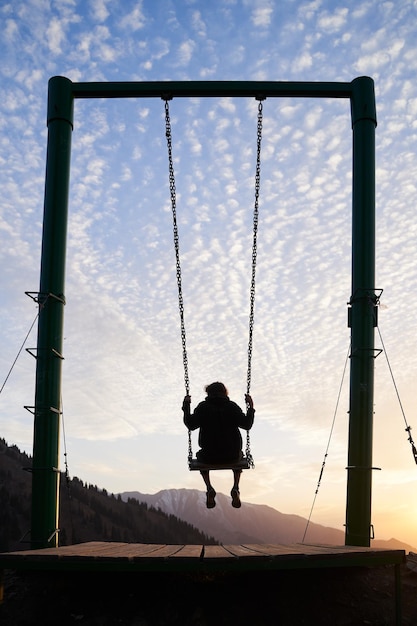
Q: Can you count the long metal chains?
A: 2